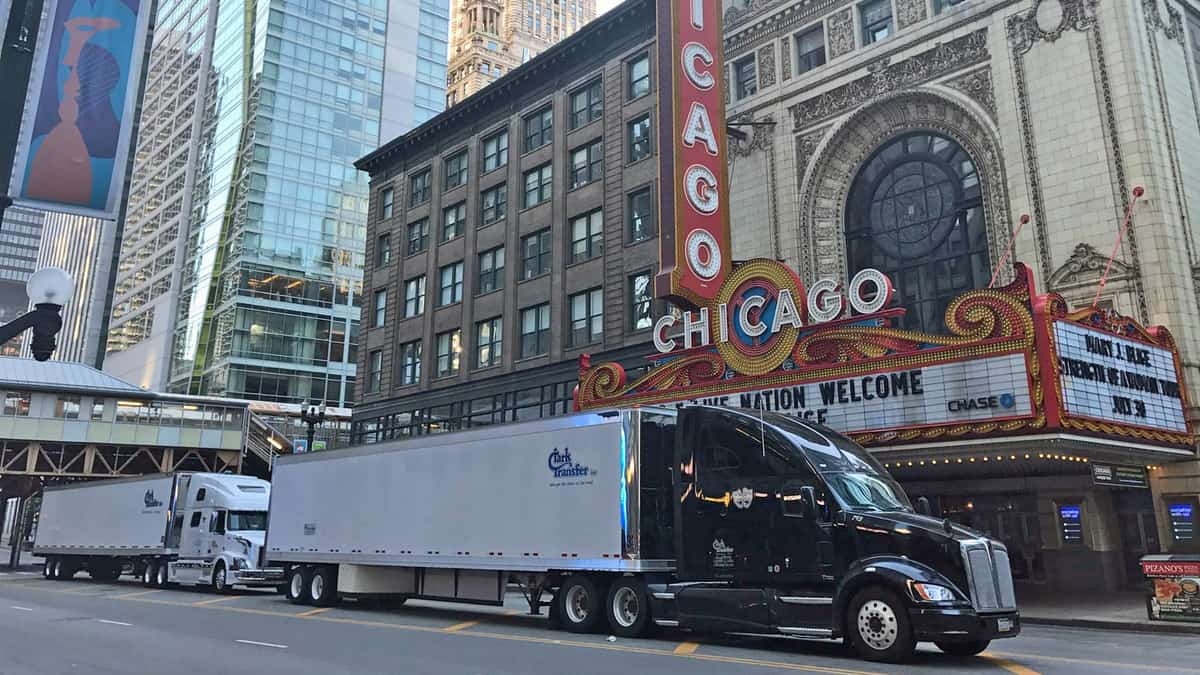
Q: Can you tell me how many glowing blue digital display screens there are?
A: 2